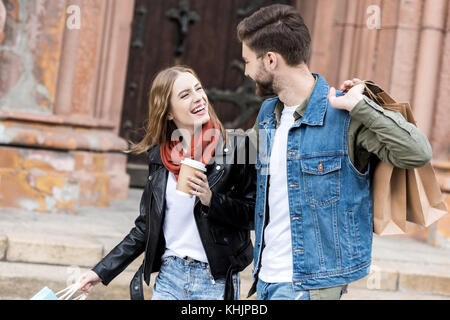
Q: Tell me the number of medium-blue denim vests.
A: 1